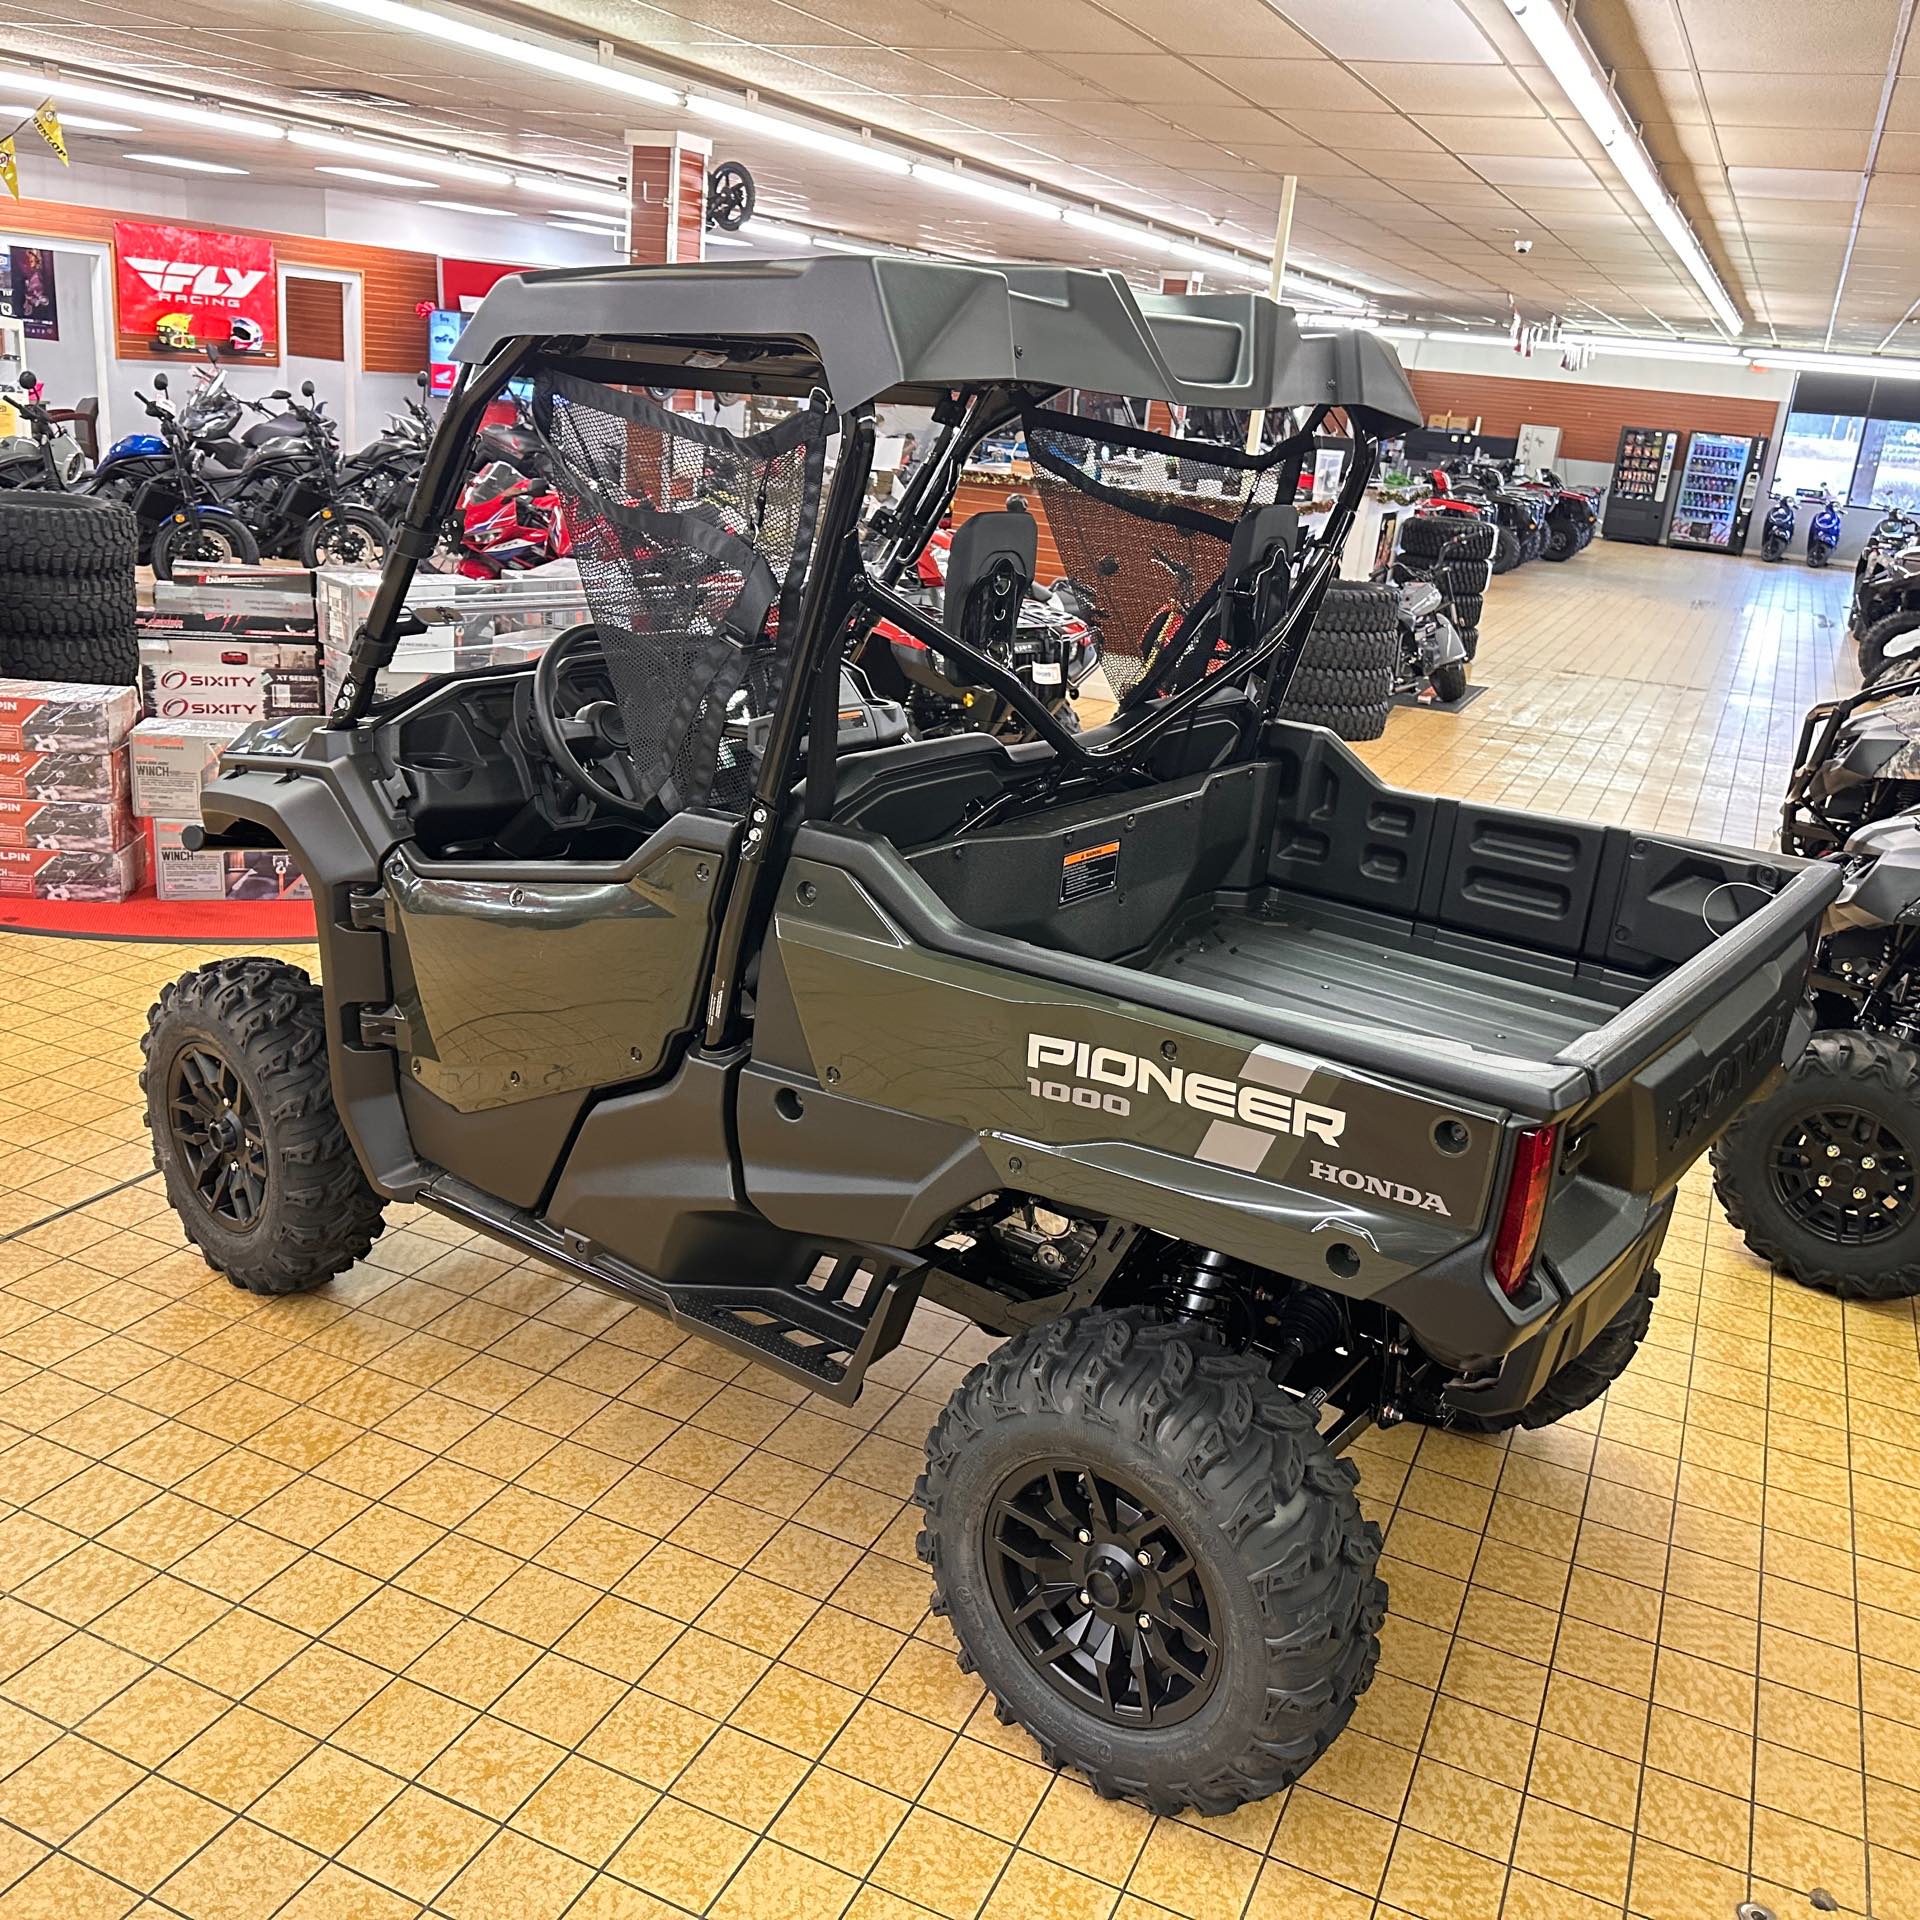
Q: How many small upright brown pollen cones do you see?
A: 0